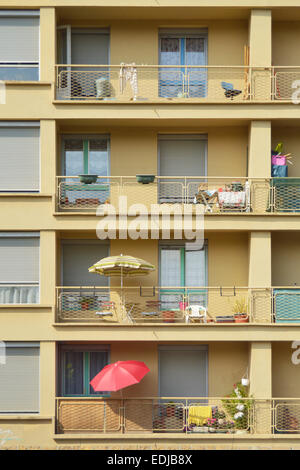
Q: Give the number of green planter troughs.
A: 2